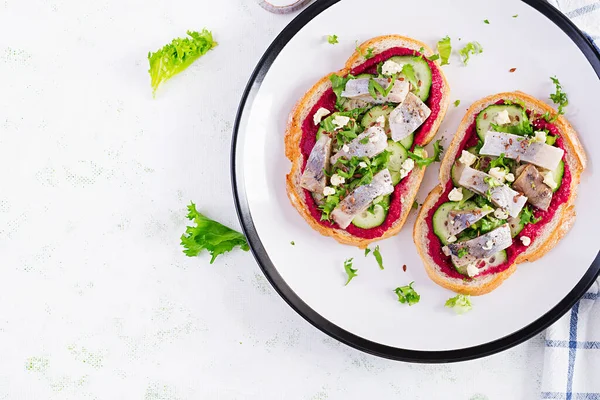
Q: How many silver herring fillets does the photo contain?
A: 10